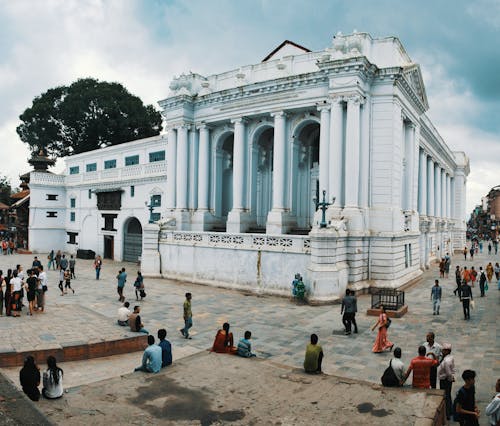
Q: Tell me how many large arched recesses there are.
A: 3